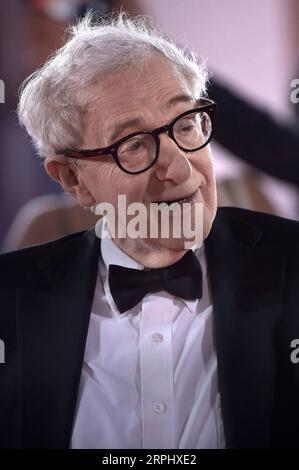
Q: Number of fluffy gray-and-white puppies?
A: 0